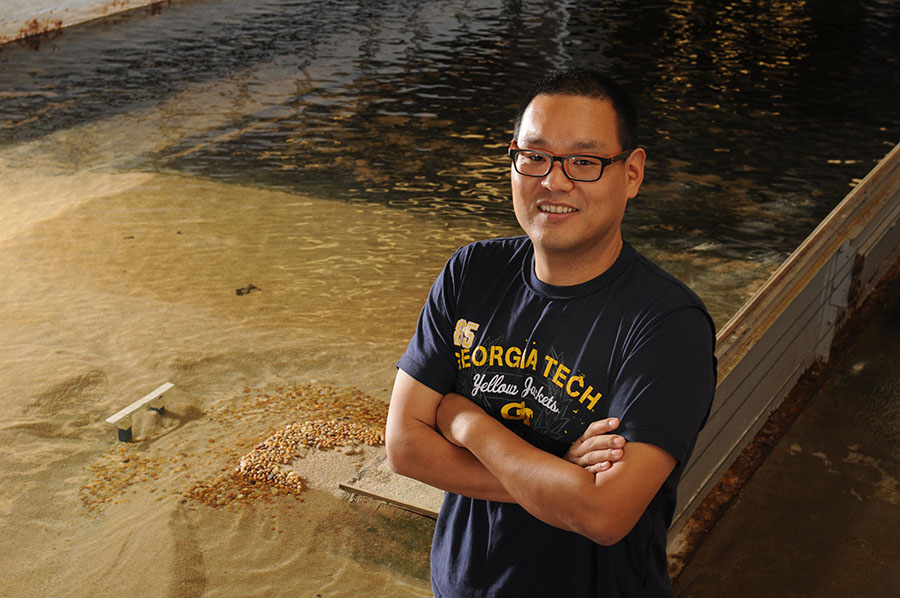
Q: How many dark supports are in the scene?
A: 2